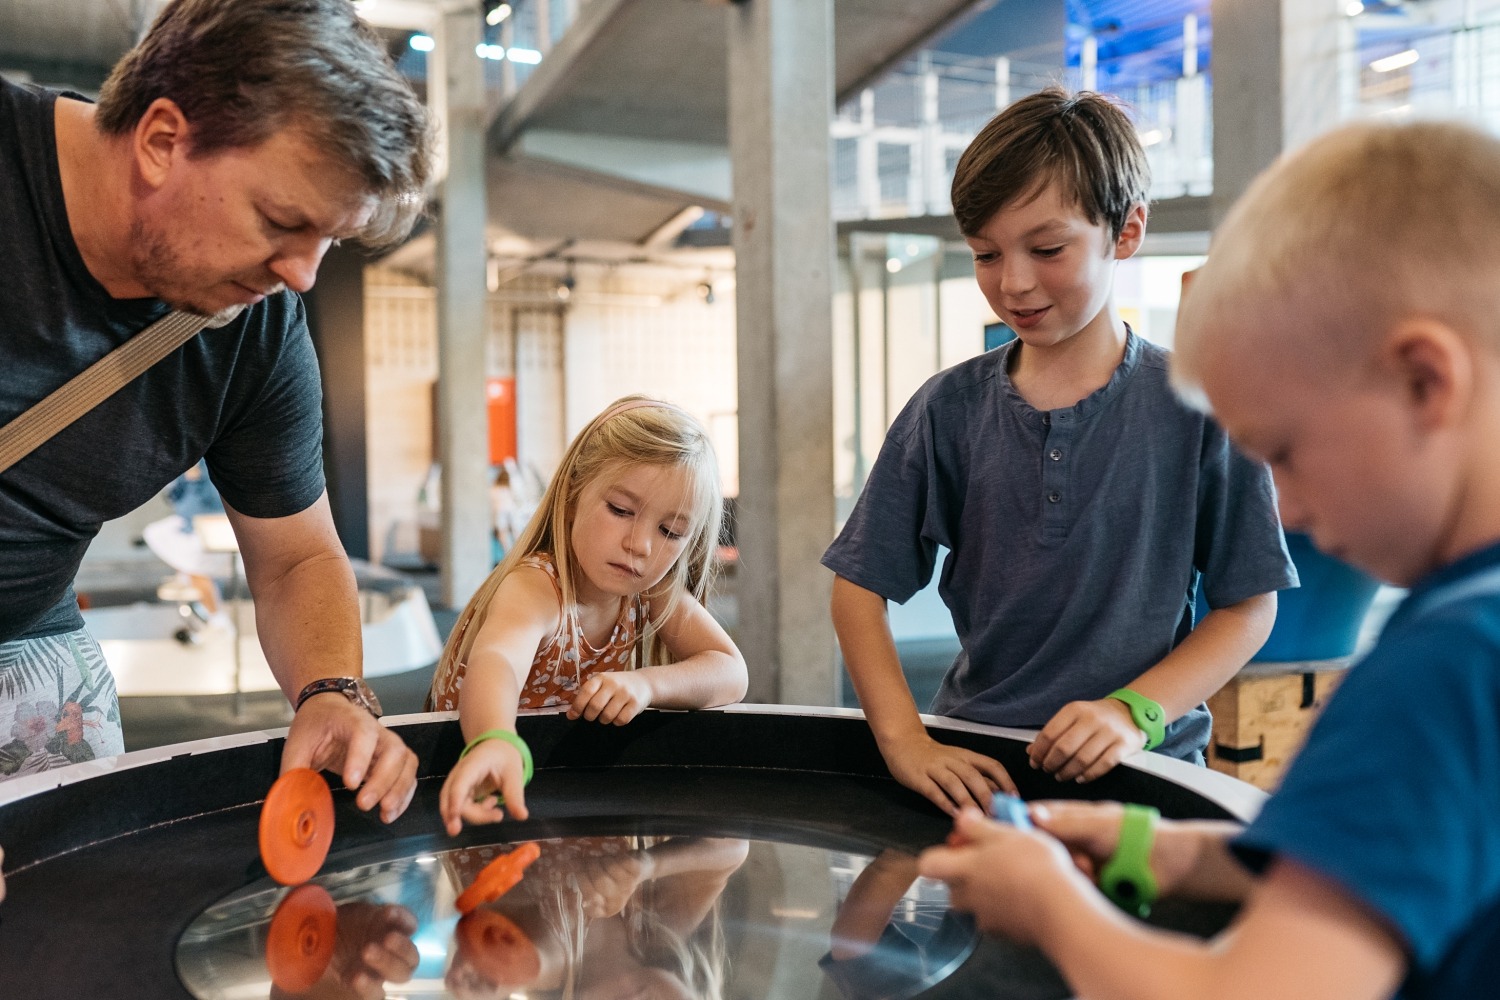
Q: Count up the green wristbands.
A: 3